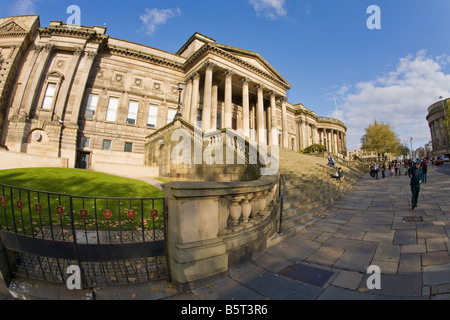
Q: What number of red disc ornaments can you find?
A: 8